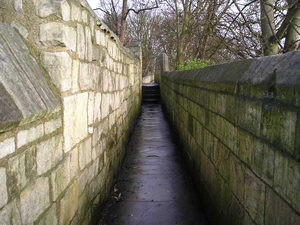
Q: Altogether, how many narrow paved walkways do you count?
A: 1